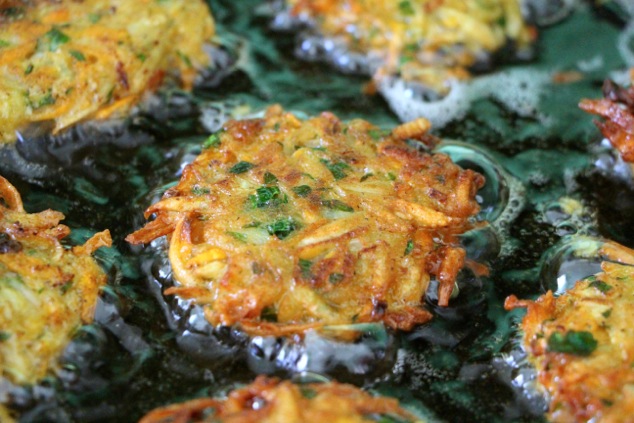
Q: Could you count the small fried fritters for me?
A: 7